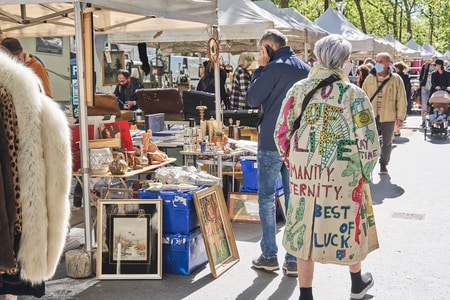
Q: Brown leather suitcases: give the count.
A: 2